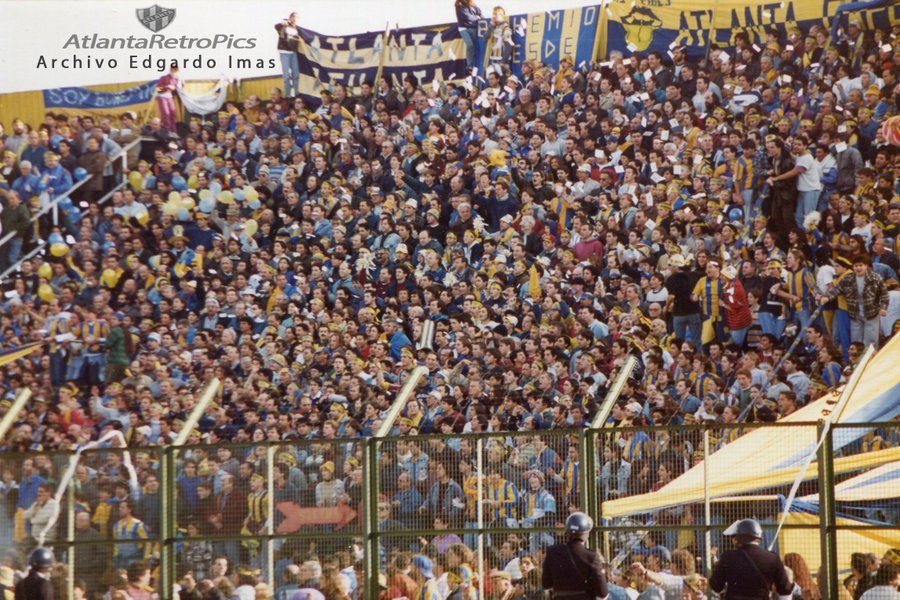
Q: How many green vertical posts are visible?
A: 4